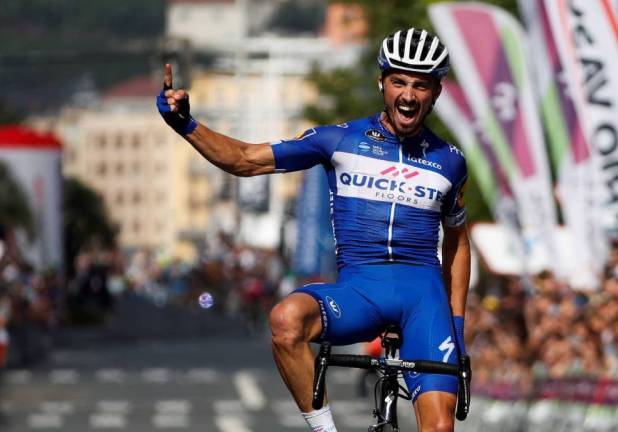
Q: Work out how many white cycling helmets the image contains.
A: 1